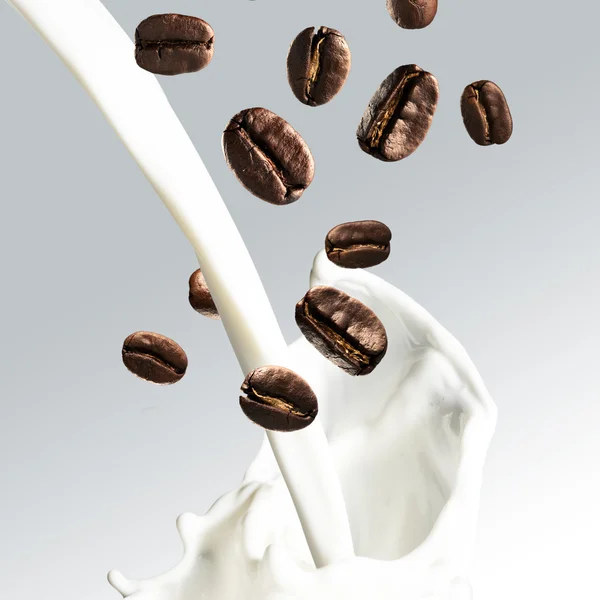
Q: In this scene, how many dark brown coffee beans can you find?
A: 11